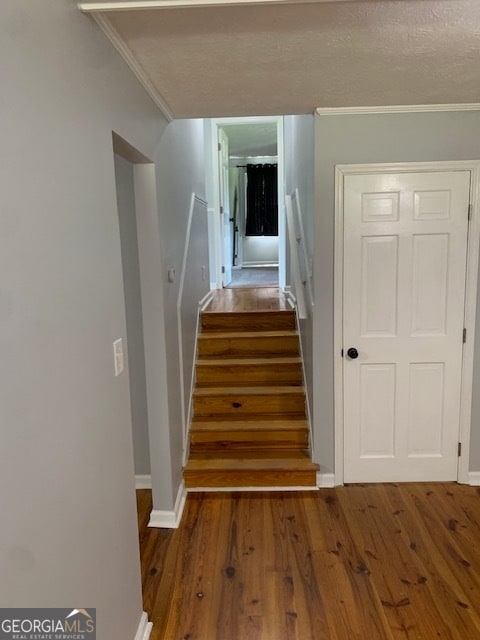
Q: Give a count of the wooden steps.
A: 6